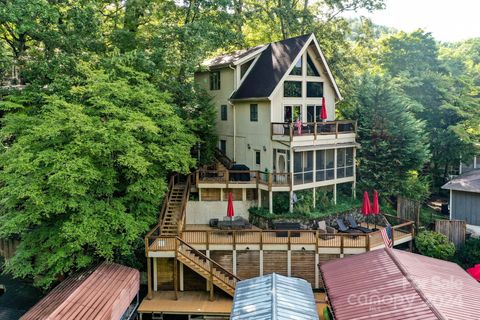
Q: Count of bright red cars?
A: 0